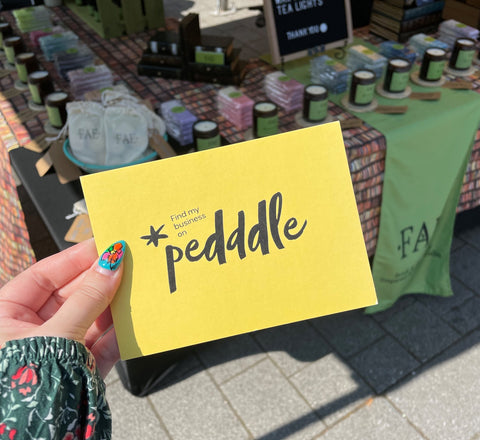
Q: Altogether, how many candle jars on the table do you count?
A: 12